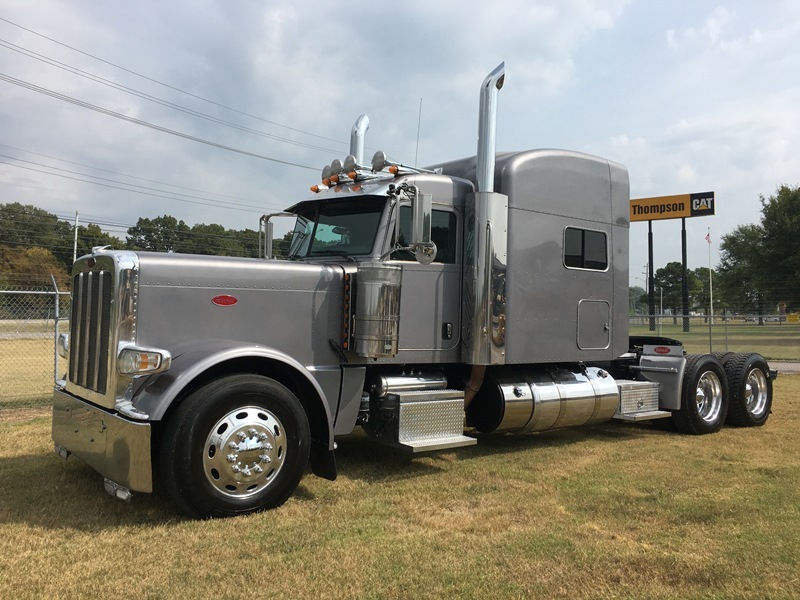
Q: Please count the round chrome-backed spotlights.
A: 4